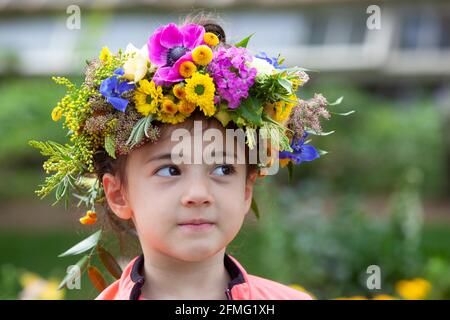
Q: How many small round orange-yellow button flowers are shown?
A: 6